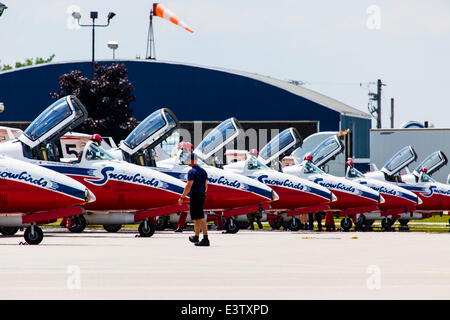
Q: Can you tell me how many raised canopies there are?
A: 7